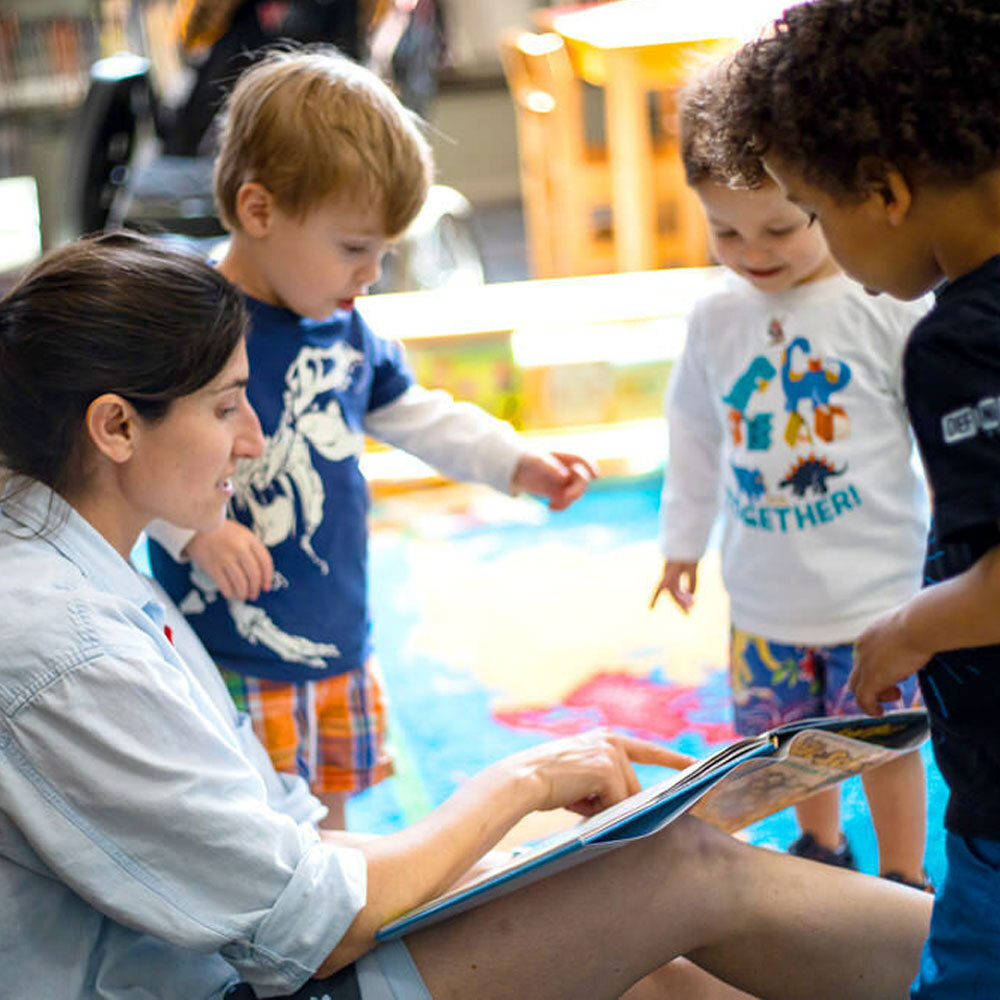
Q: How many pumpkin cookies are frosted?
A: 0